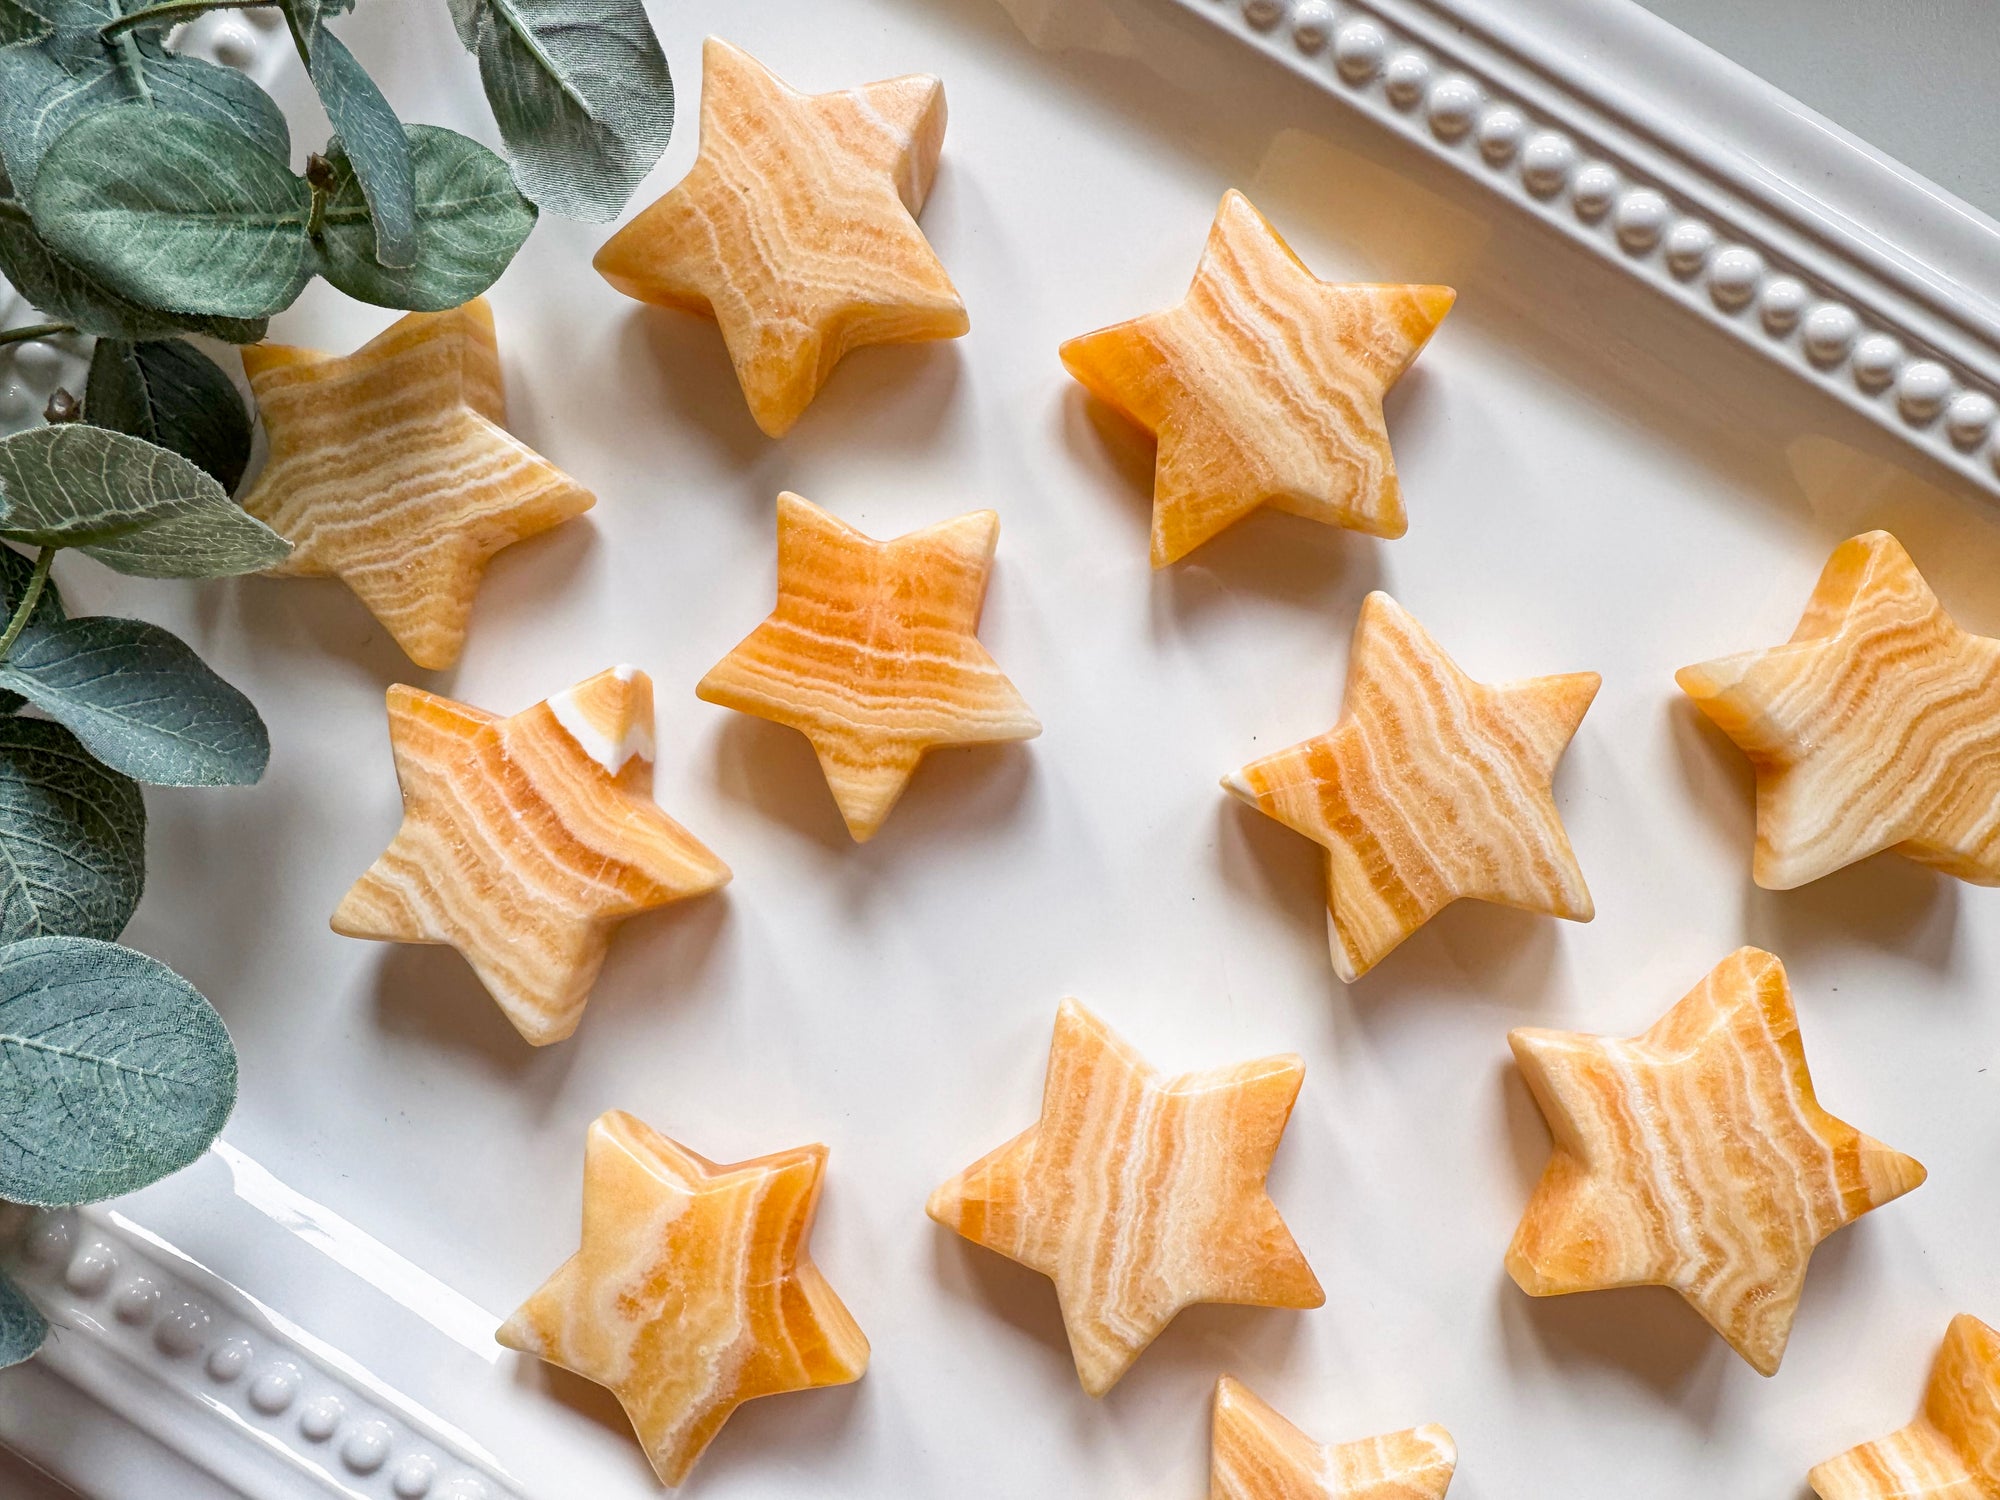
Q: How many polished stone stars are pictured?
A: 12